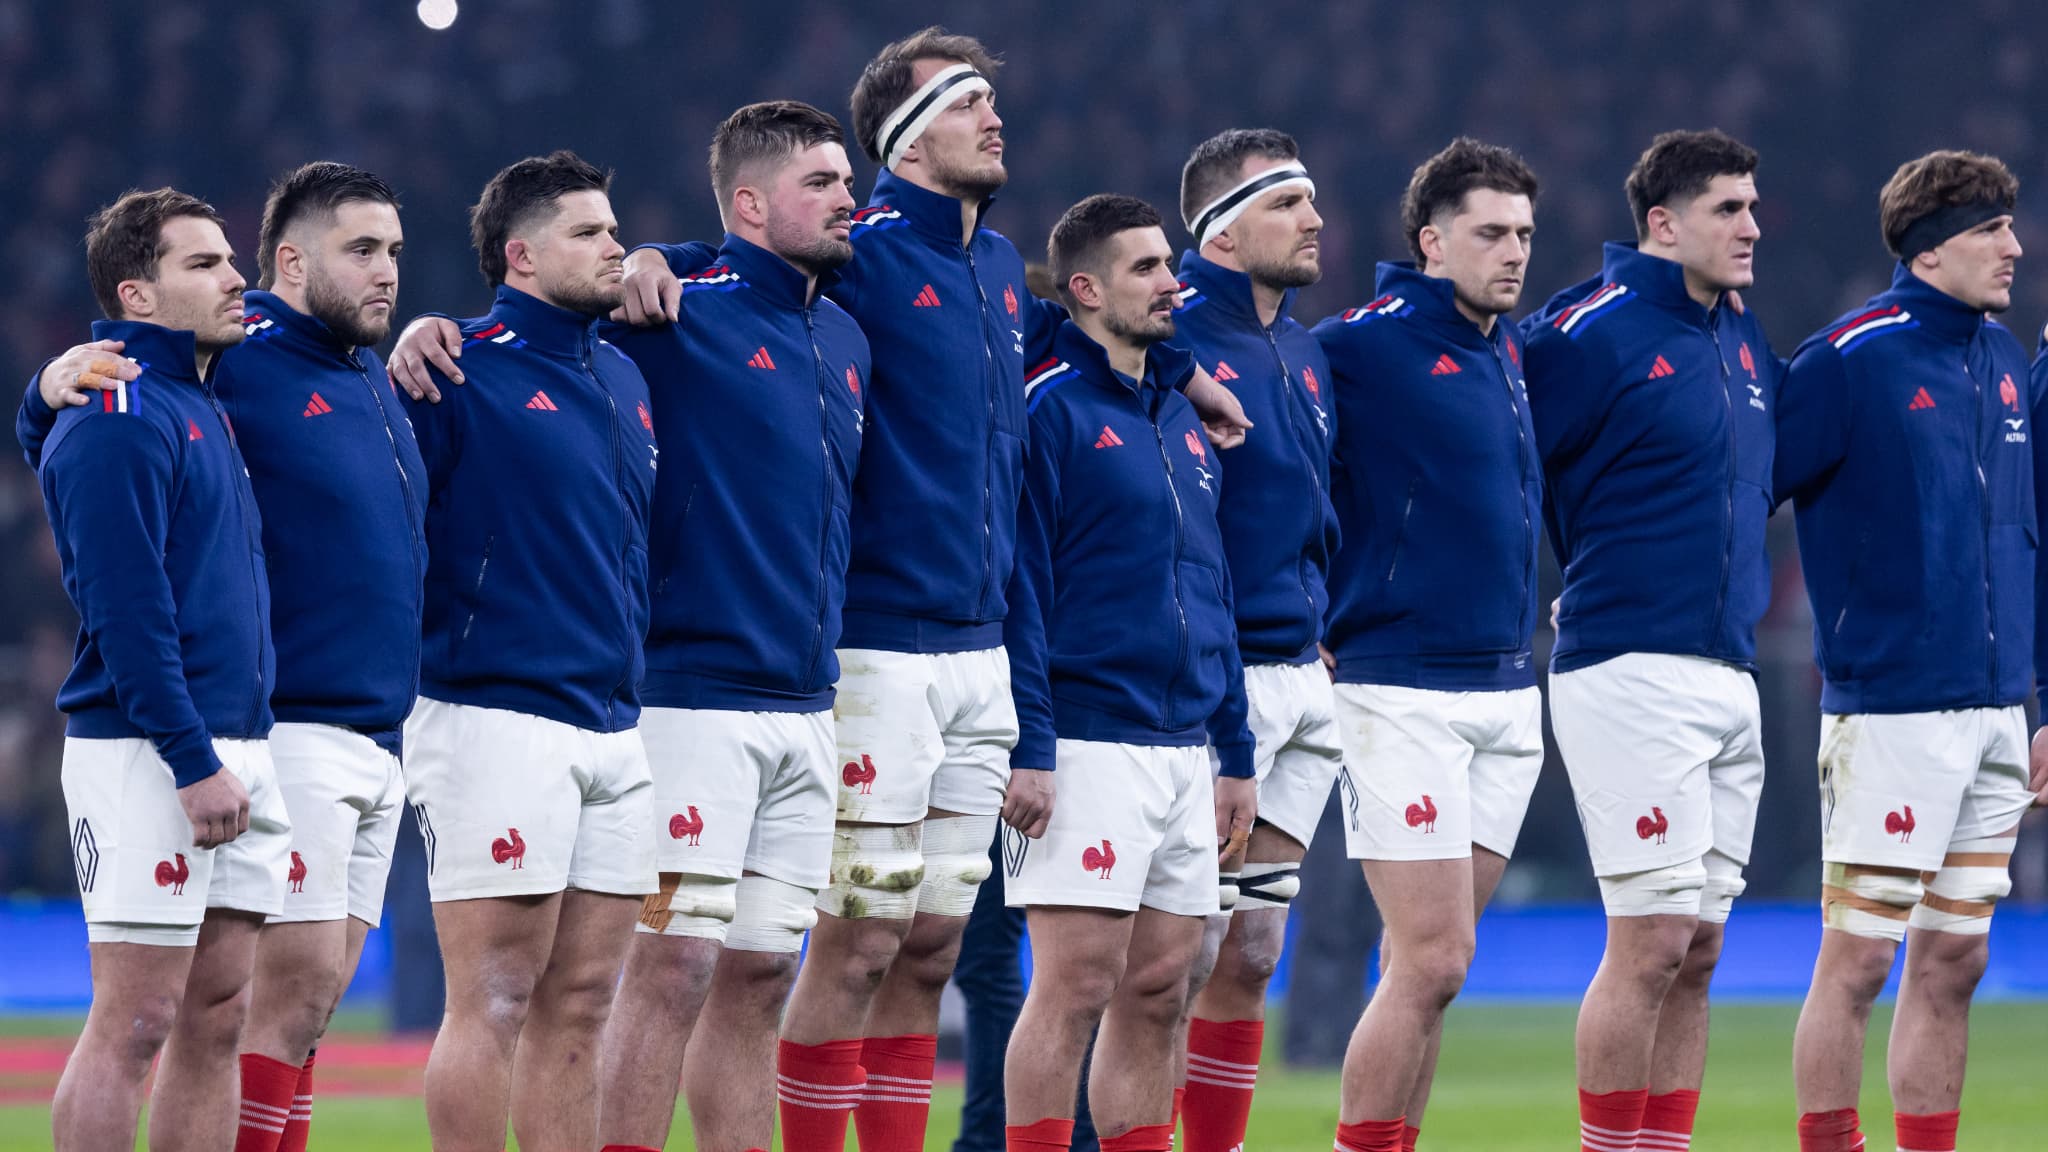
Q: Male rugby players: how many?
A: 10